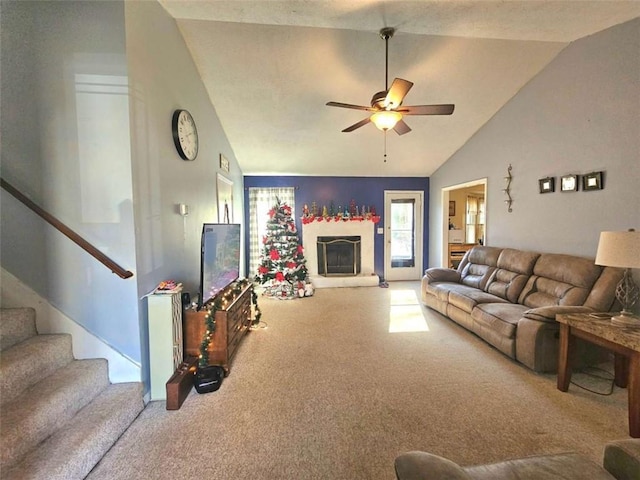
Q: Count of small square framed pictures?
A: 3